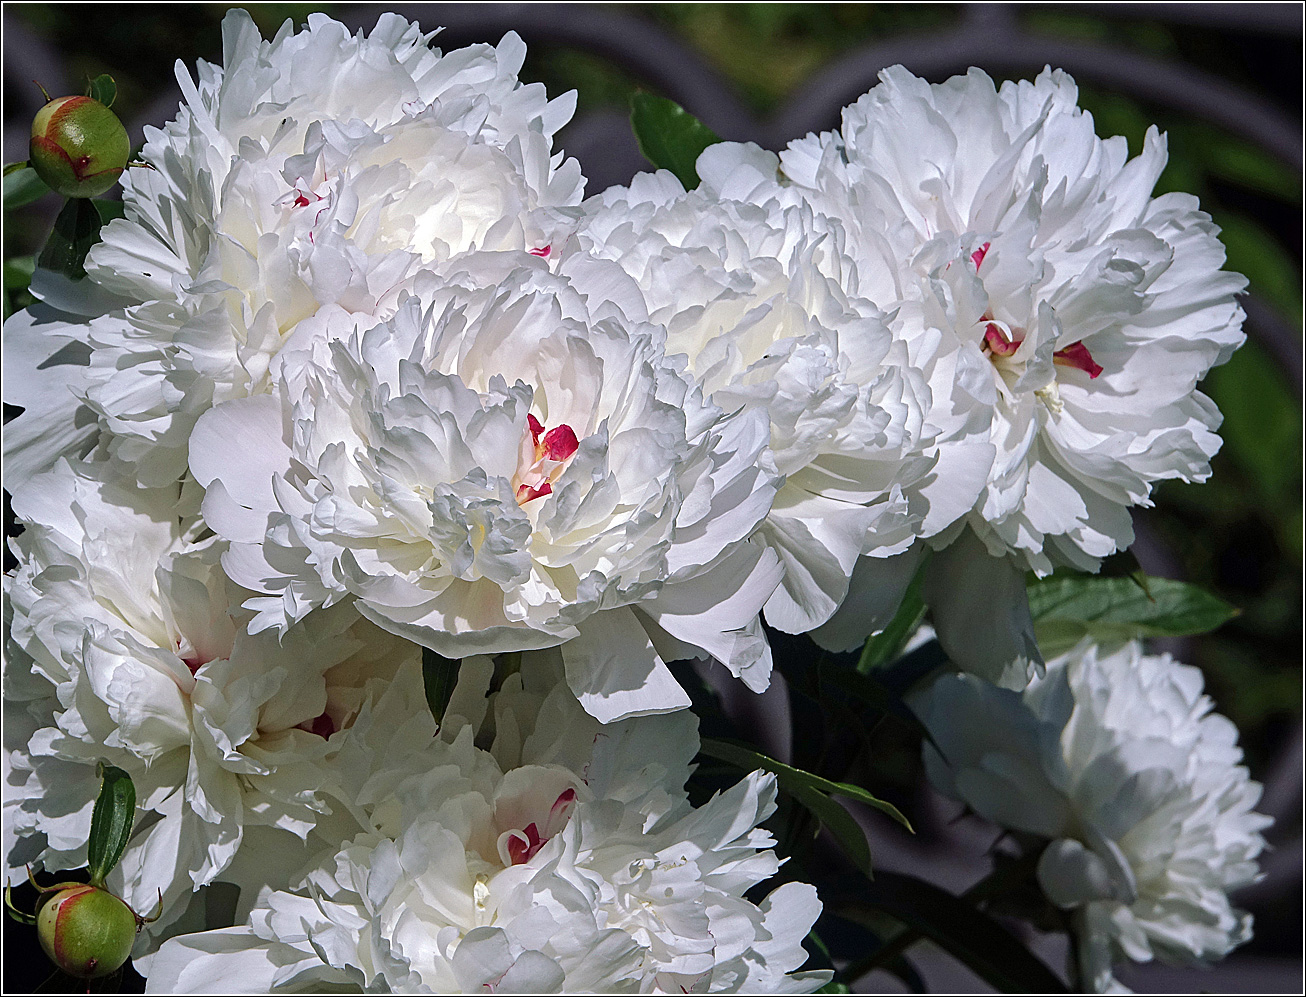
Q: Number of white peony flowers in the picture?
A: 7